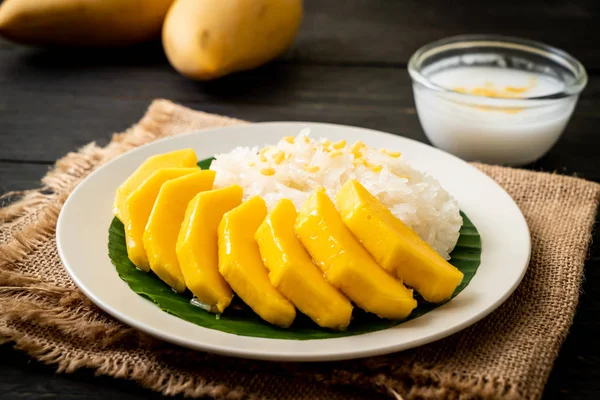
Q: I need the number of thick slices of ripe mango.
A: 8